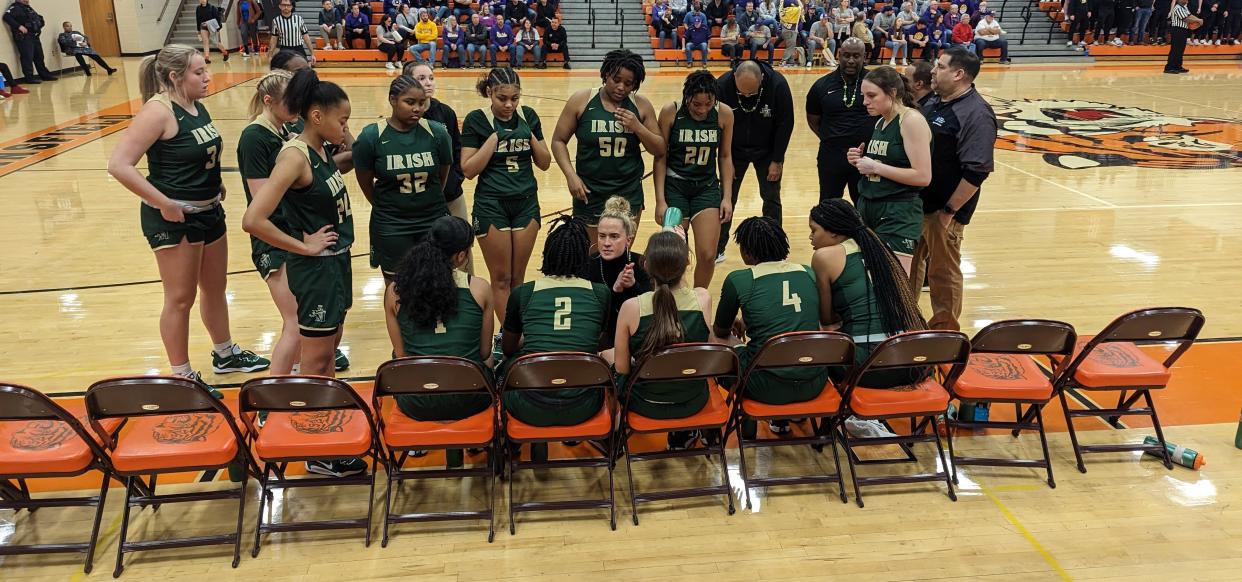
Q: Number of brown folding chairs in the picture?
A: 10